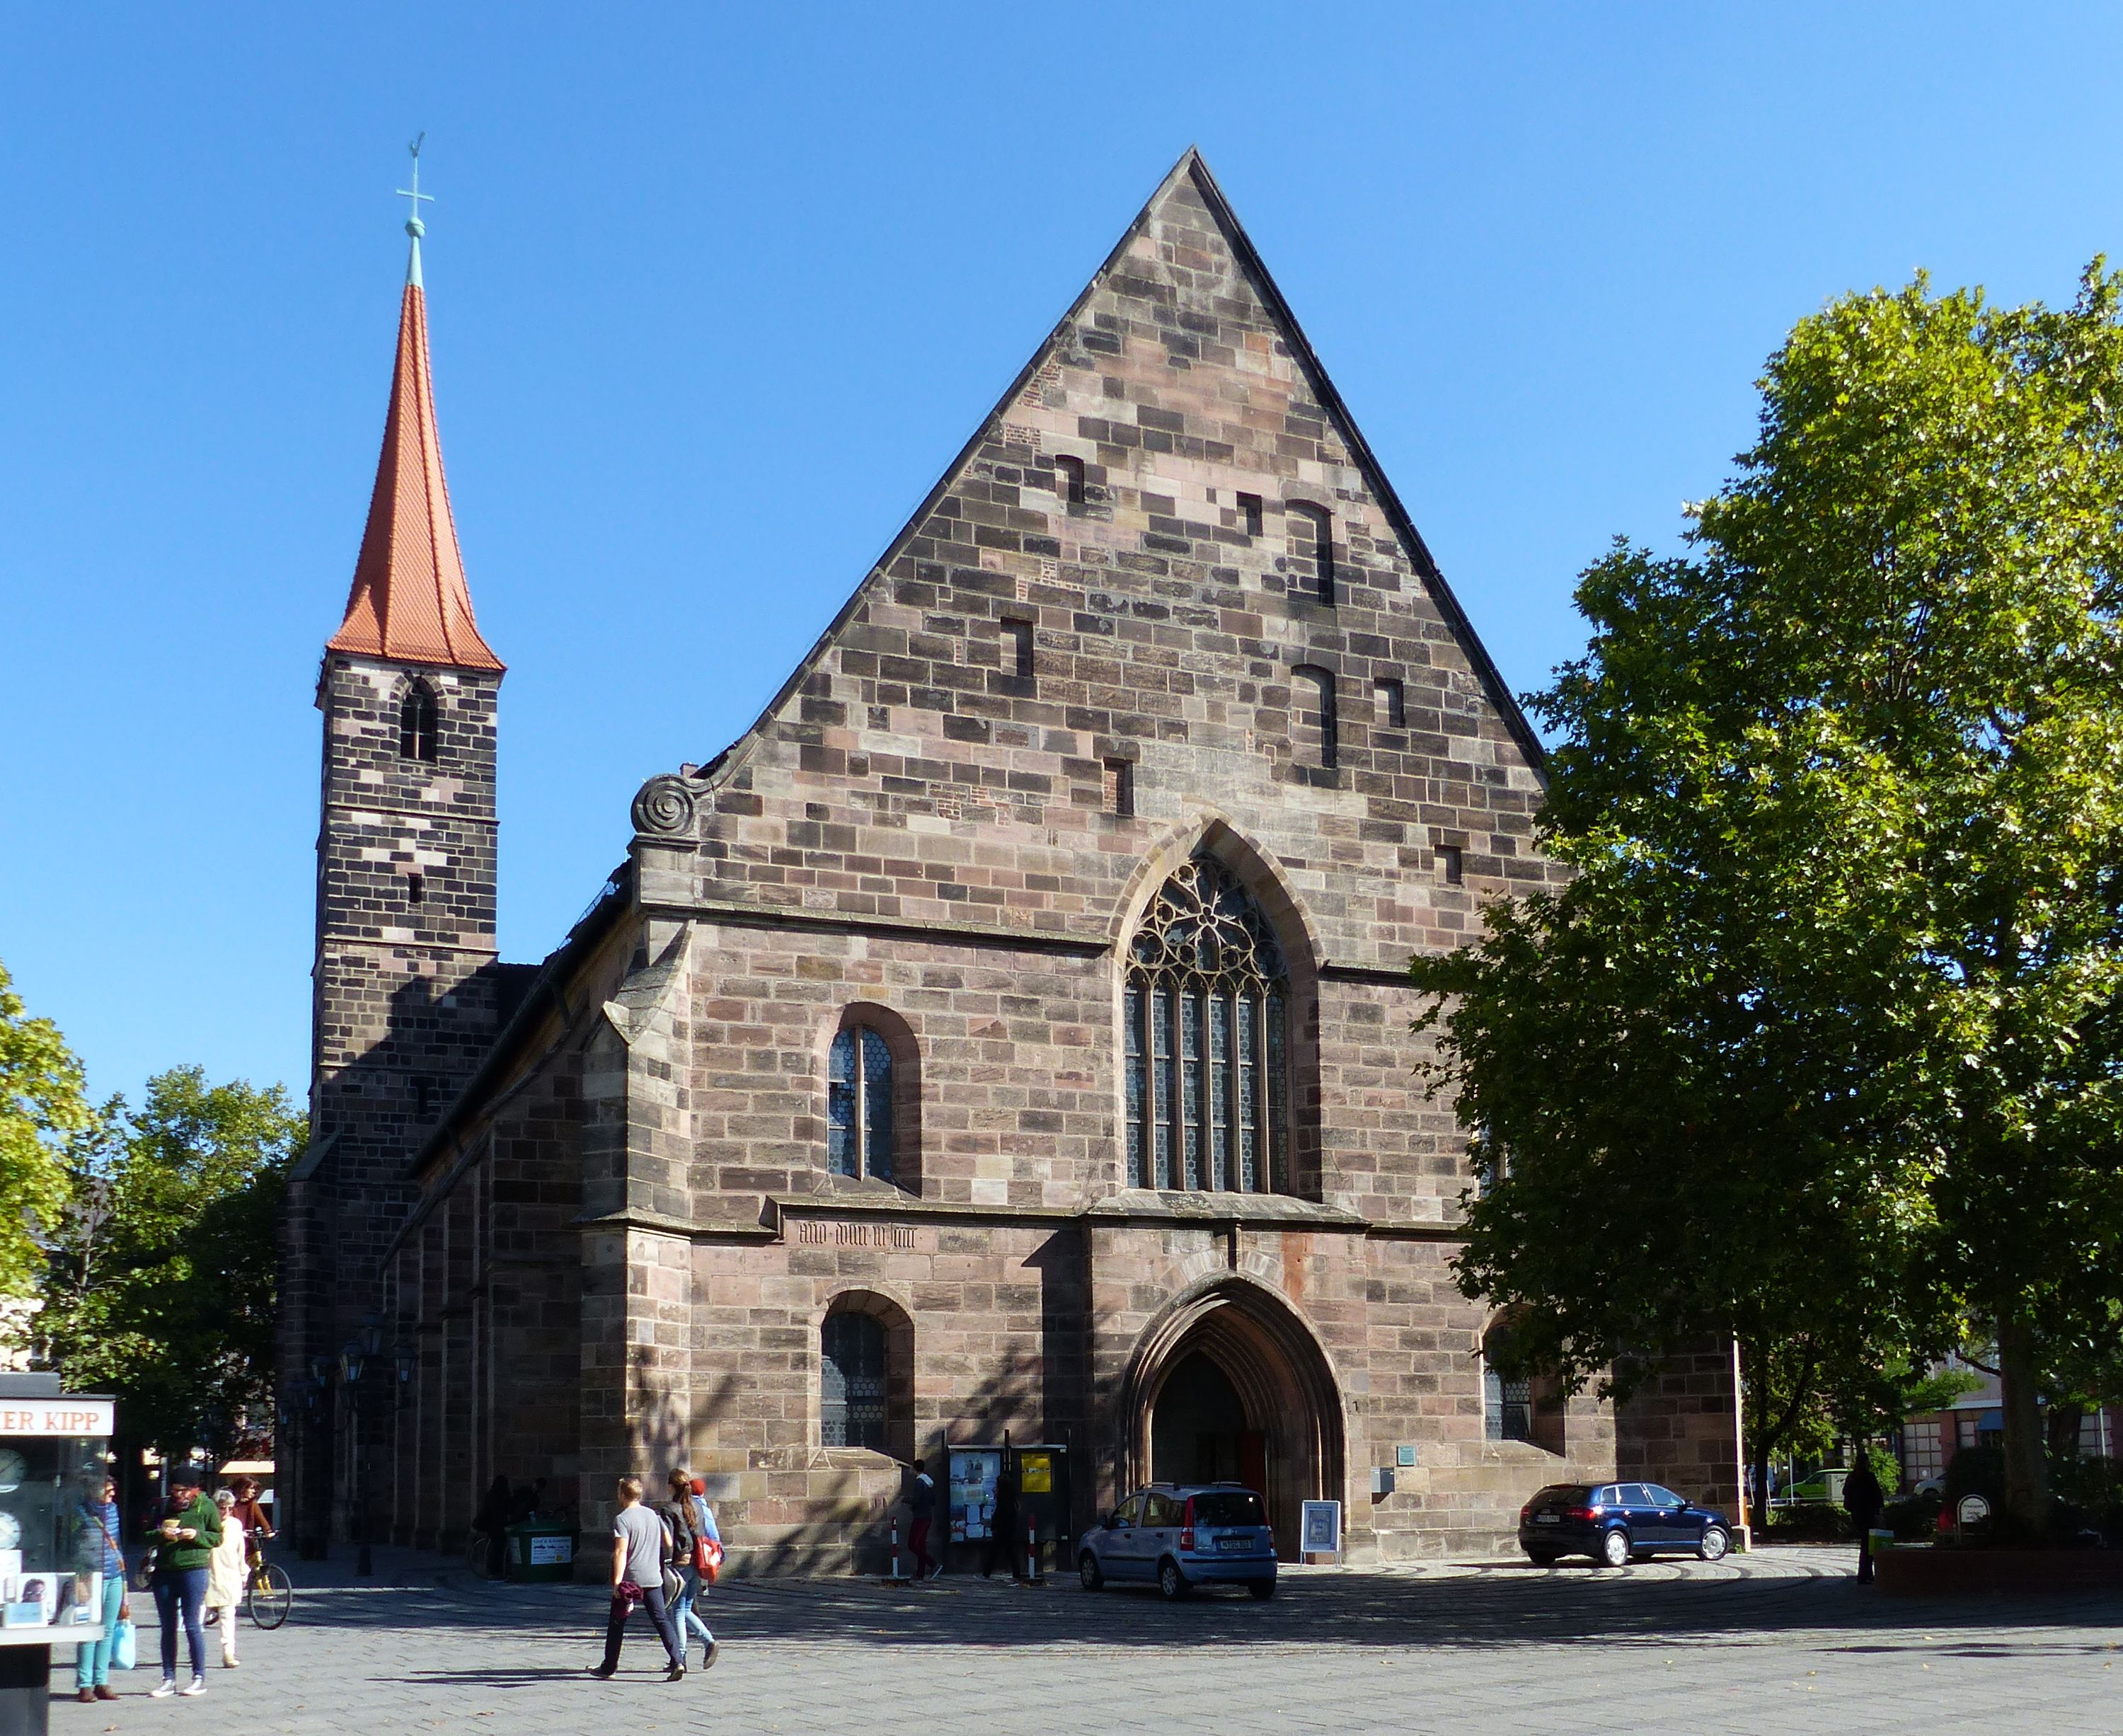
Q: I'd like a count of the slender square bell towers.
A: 1